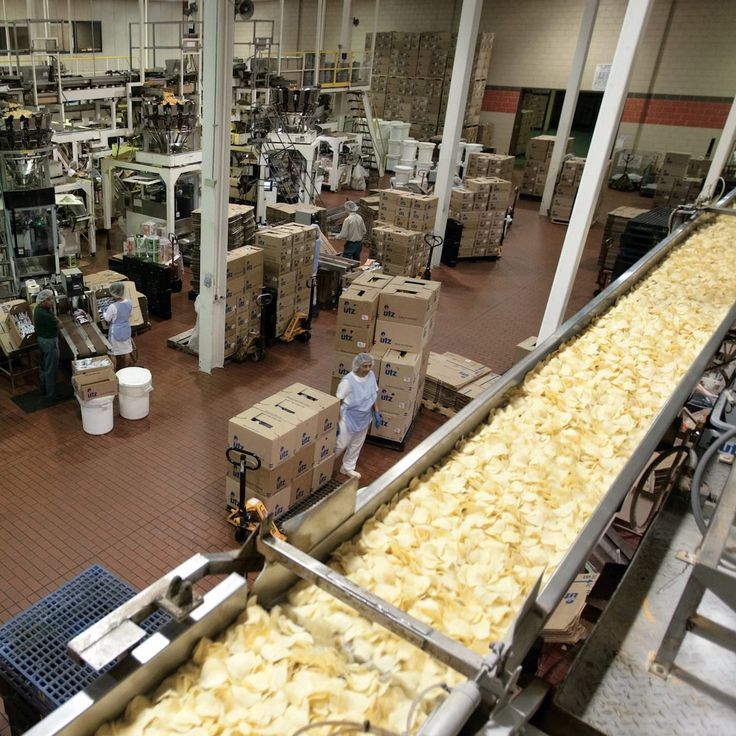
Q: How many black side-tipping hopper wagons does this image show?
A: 0